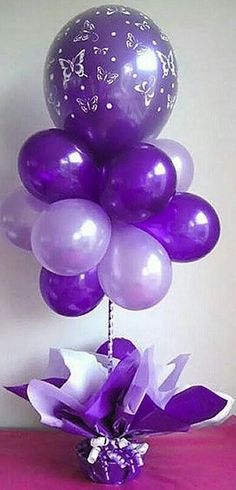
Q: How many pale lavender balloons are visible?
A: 4